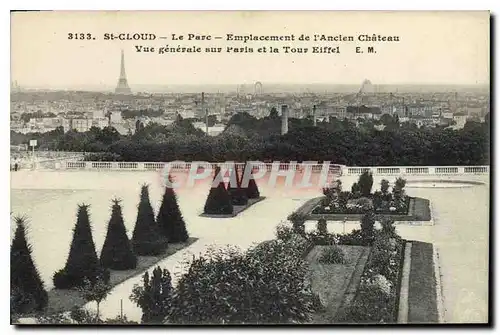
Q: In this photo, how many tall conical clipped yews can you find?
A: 8